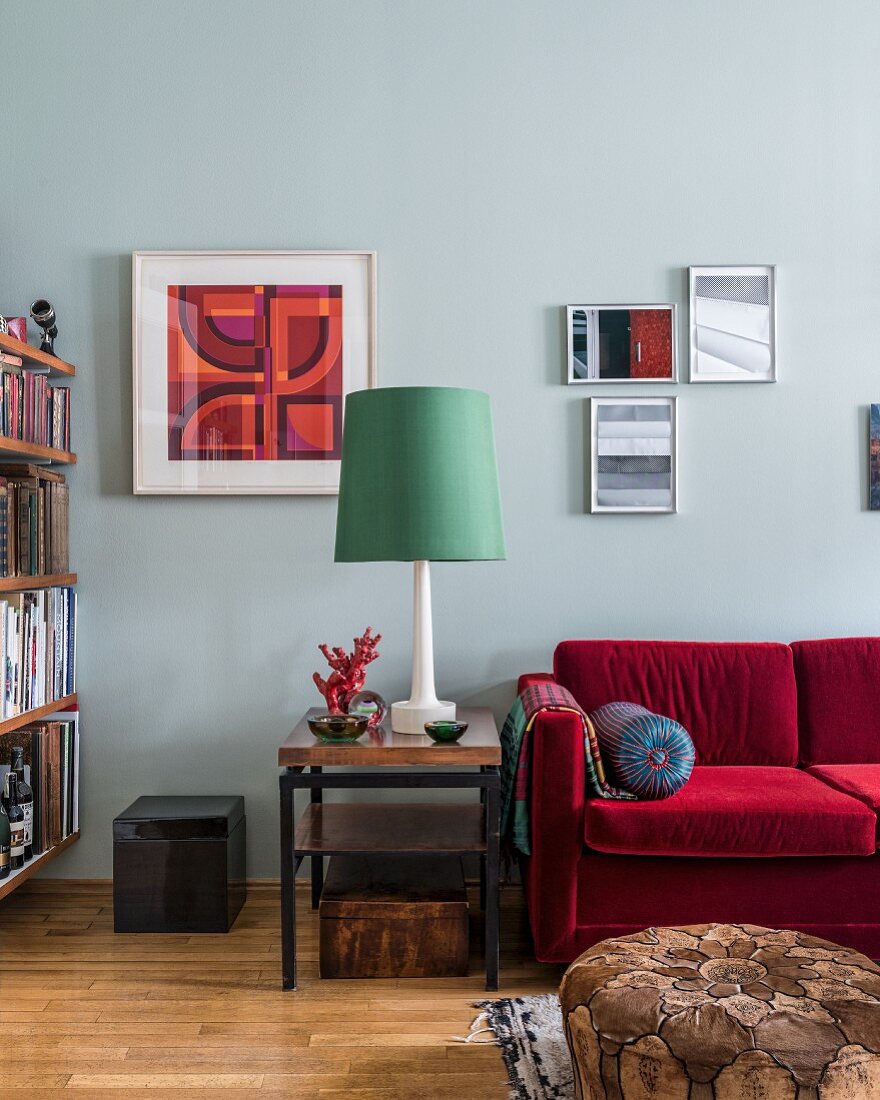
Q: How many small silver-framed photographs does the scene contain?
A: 3